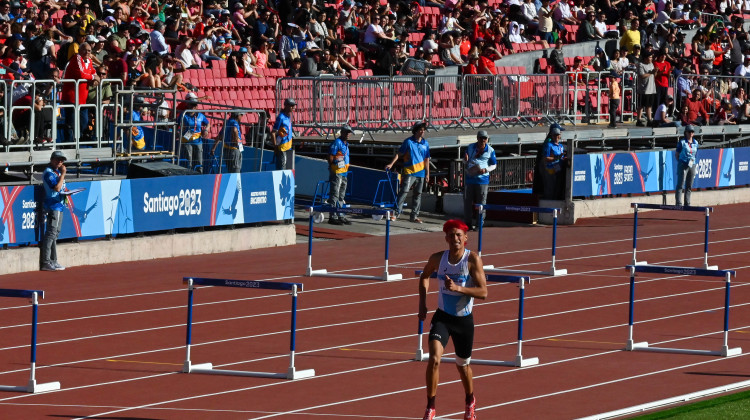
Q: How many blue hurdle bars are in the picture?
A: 7